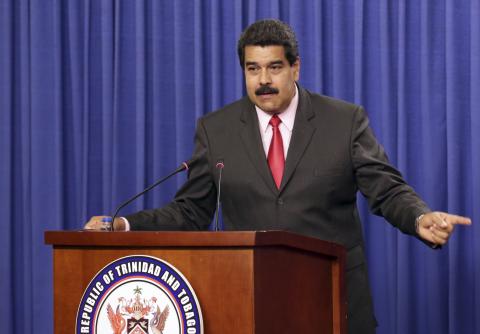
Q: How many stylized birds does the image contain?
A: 2